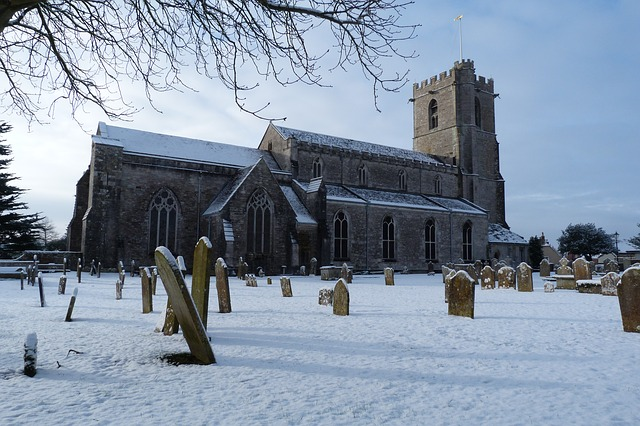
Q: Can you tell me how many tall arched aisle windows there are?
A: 4